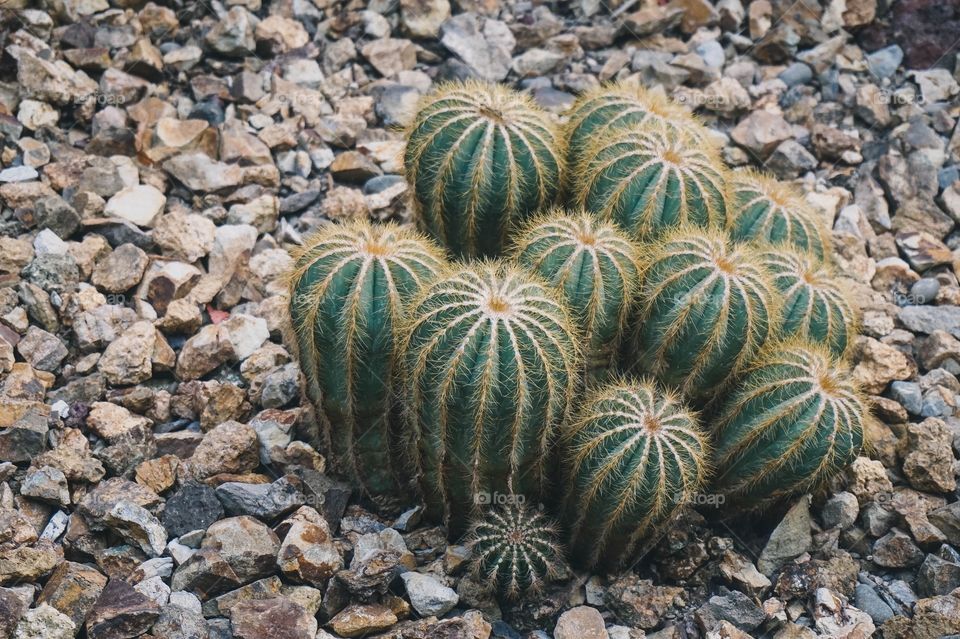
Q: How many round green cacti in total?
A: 12